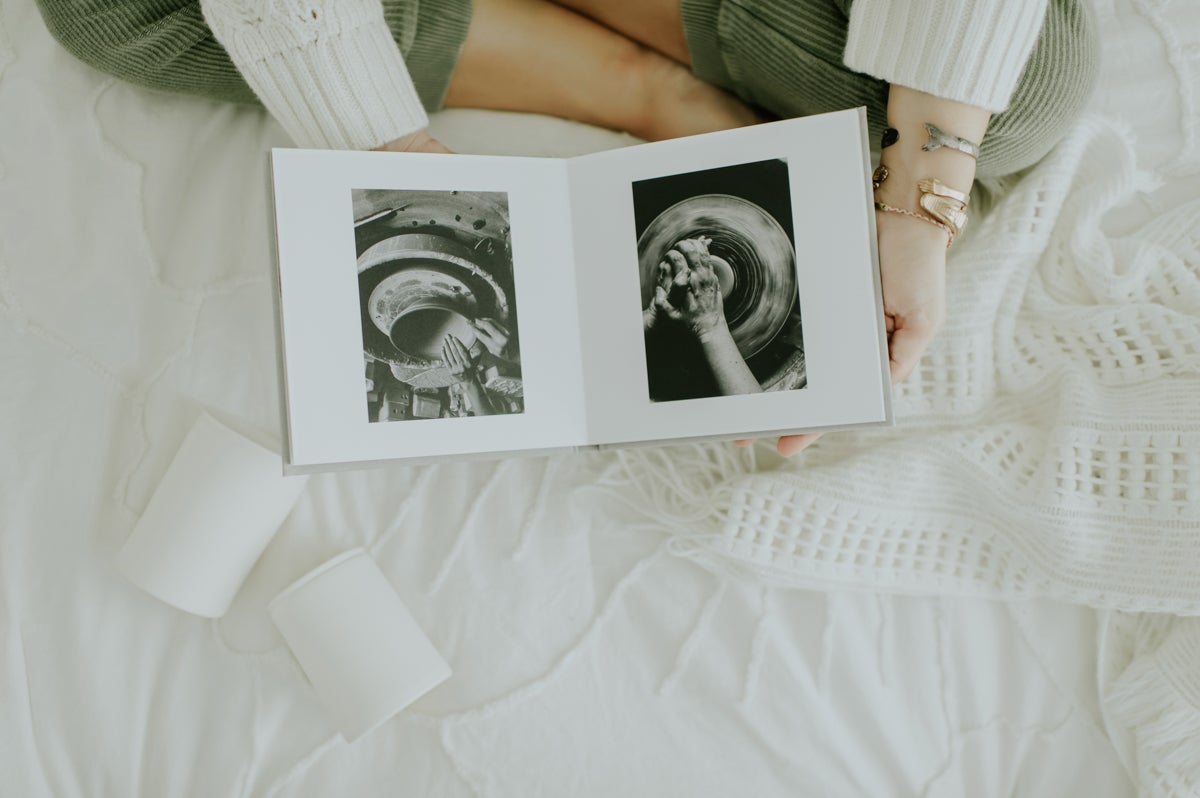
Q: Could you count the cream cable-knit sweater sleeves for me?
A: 2